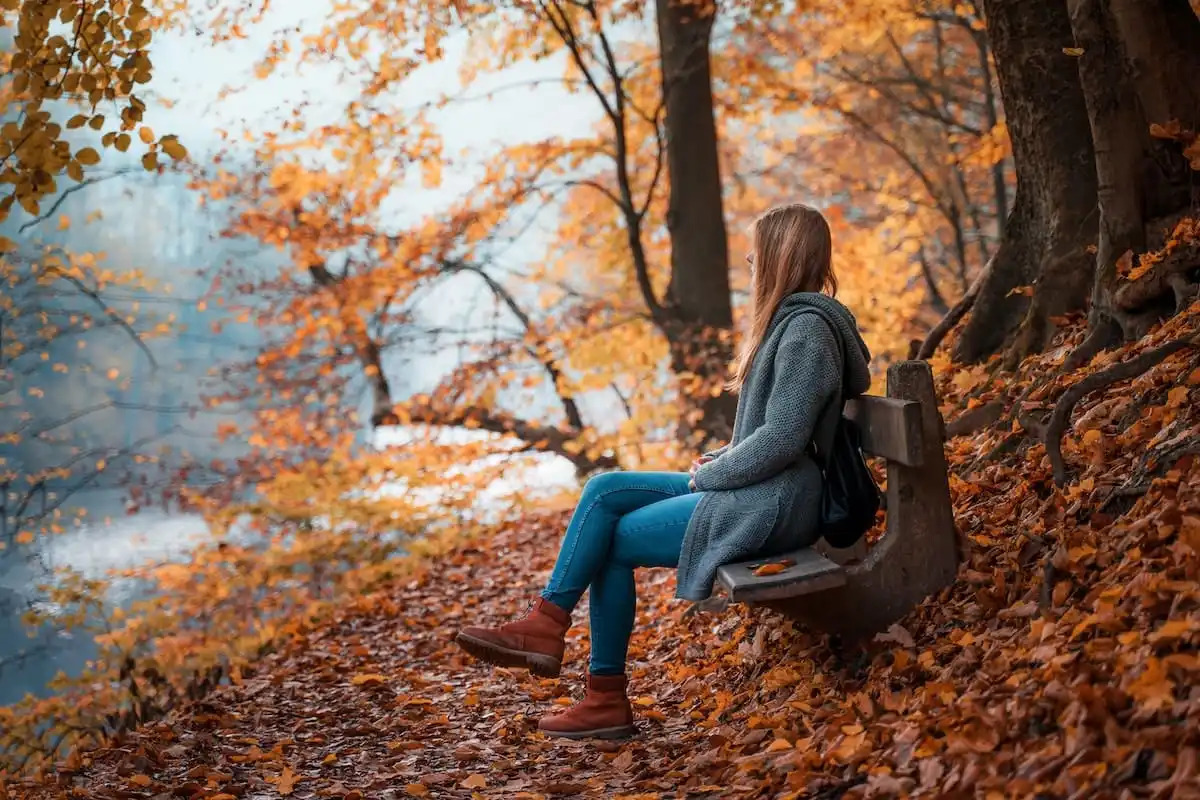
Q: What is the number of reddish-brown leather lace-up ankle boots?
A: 2